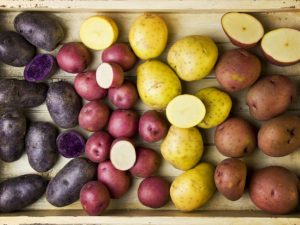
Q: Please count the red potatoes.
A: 14